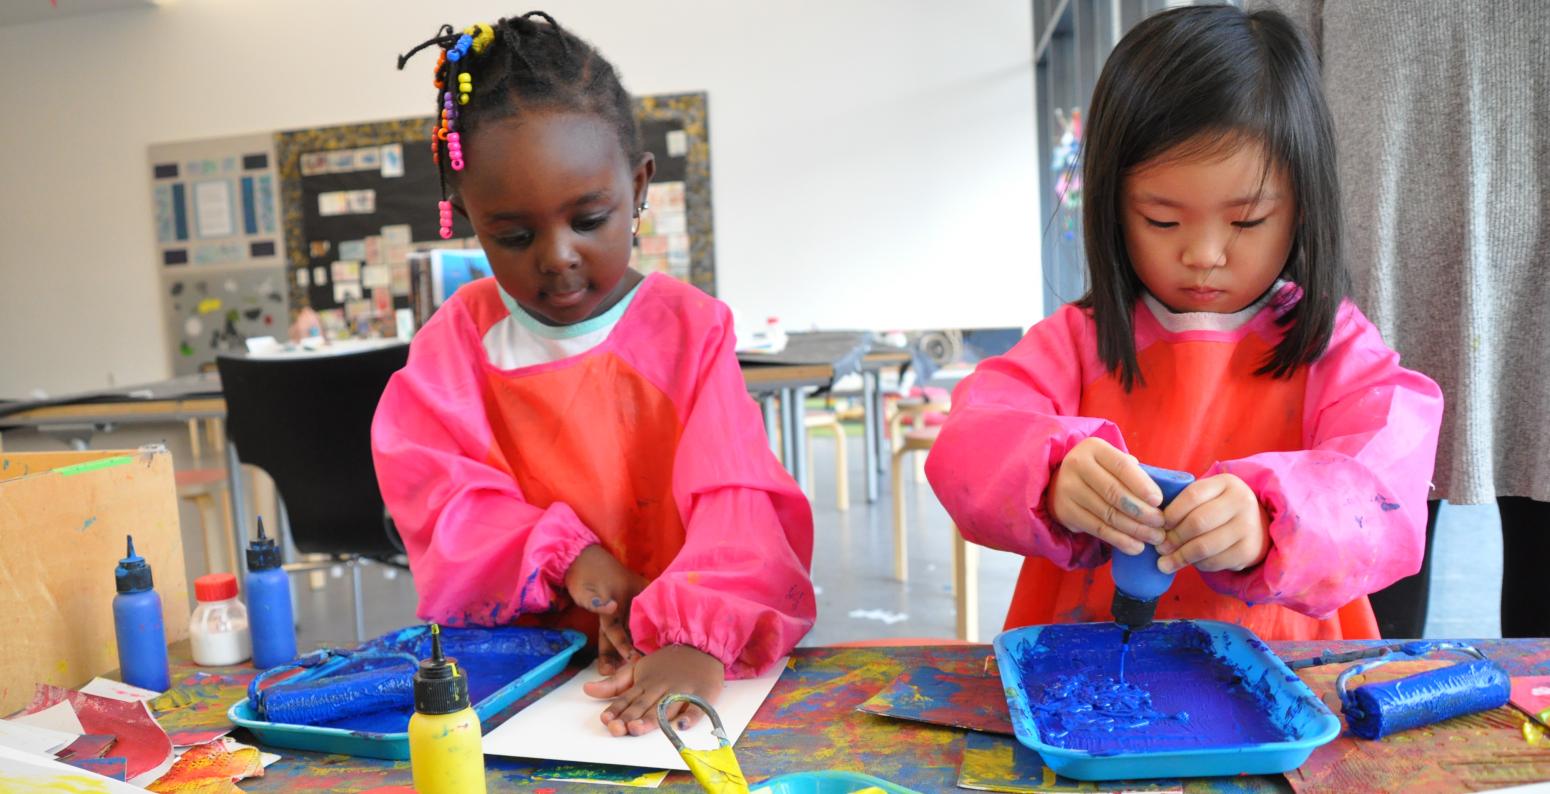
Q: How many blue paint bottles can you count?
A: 3